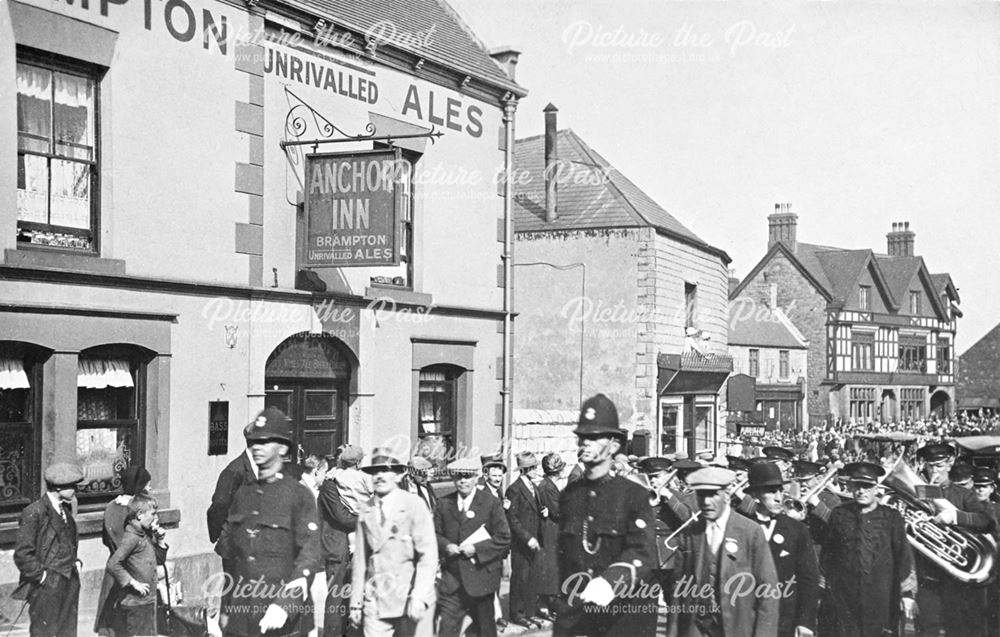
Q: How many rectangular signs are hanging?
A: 1